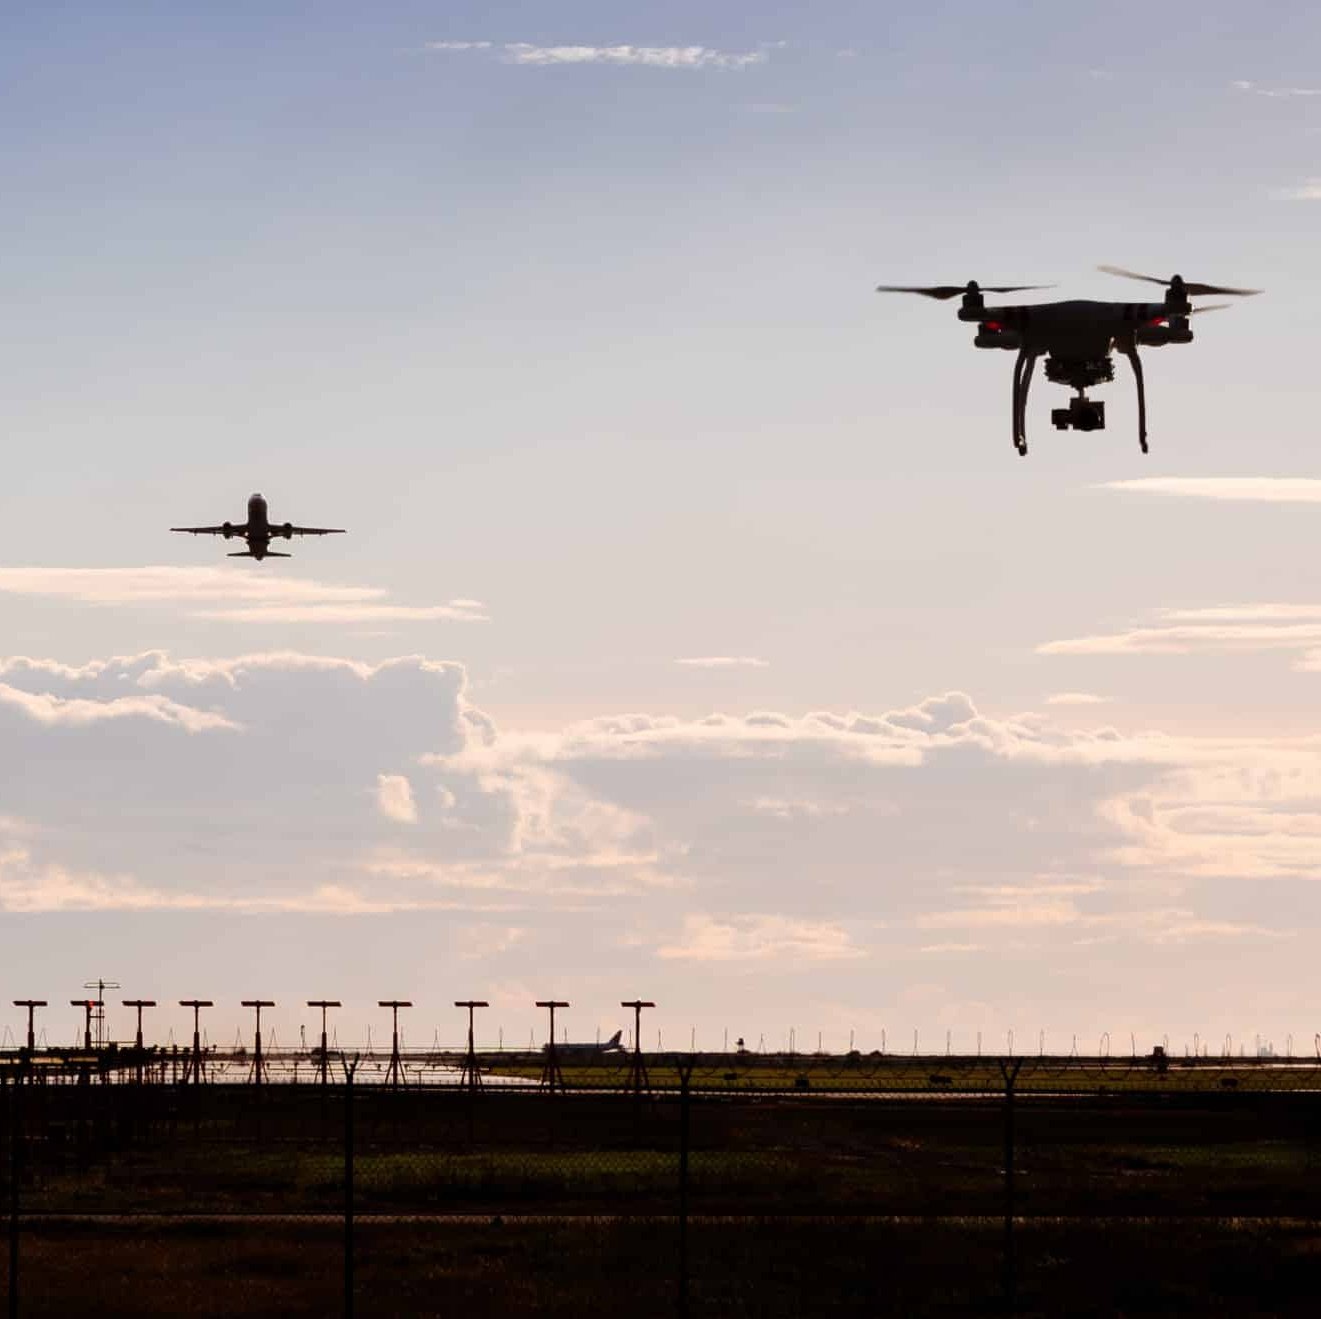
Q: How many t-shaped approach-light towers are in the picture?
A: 10